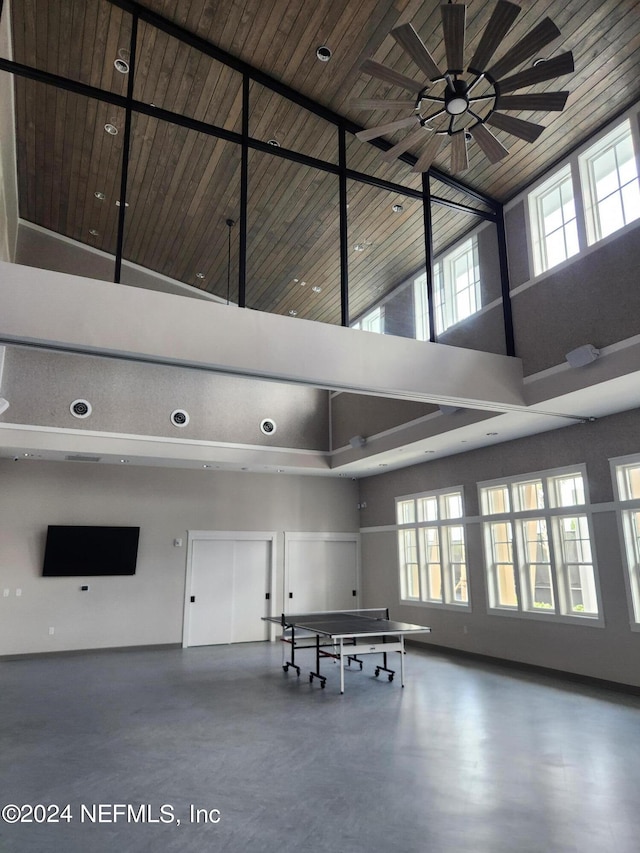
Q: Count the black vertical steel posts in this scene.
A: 5